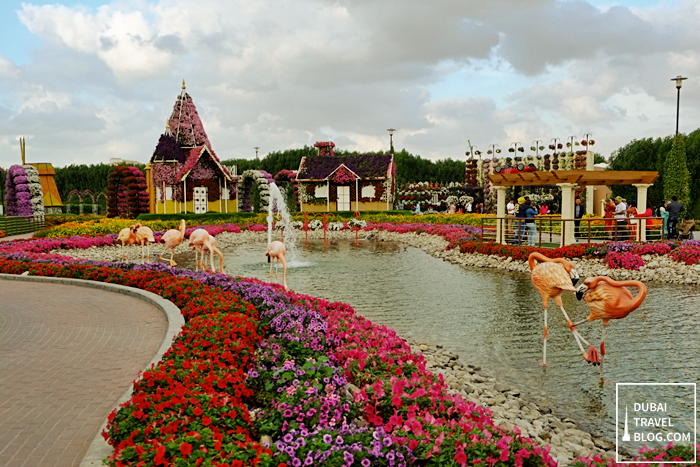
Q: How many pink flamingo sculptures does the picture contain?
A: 8